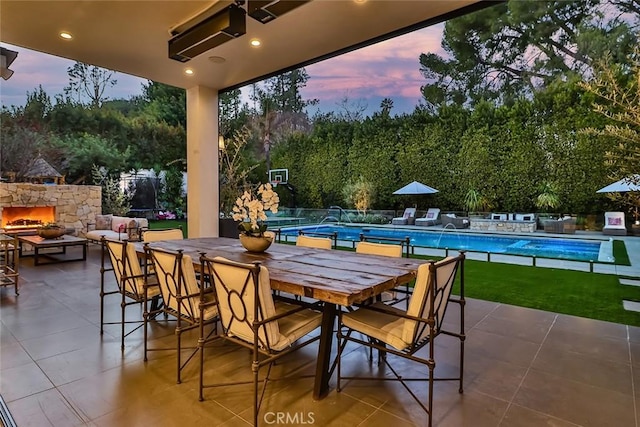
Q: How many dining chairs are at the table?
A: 8